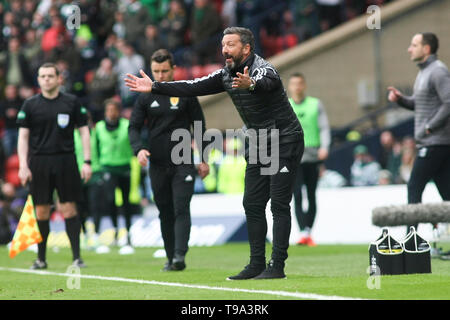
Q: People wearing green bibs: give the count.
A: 3